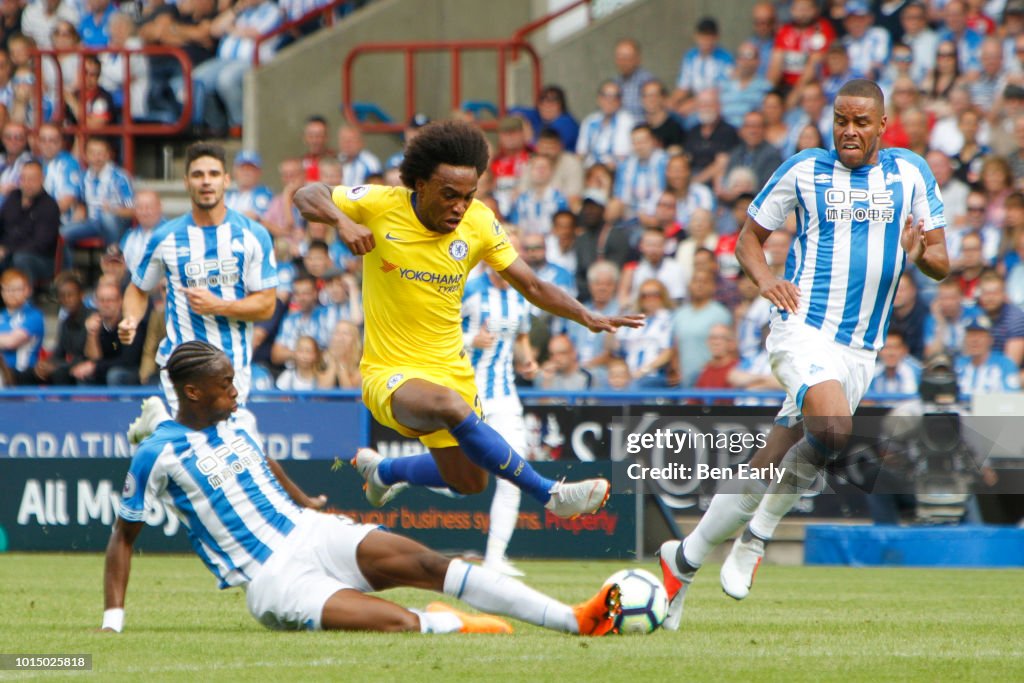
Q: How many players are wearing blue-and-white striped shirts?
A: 4